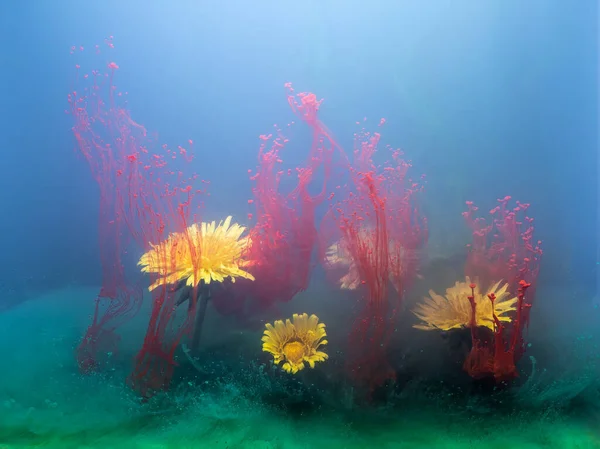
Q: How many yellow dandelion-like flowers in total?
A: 3